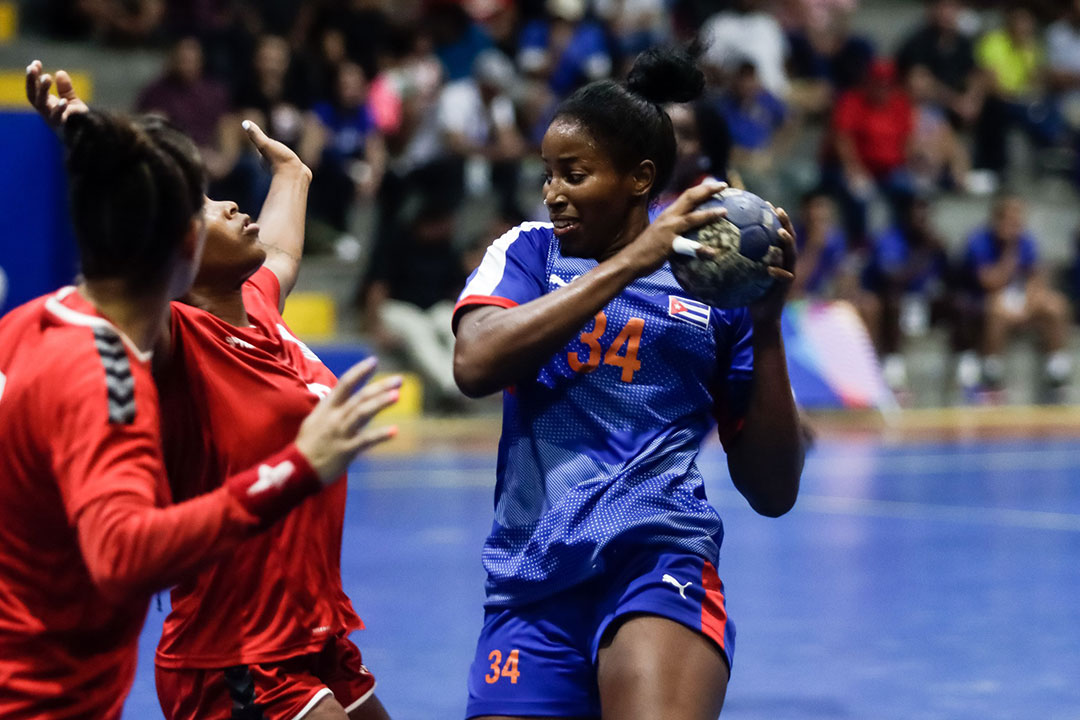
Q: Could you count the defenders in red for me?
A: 2